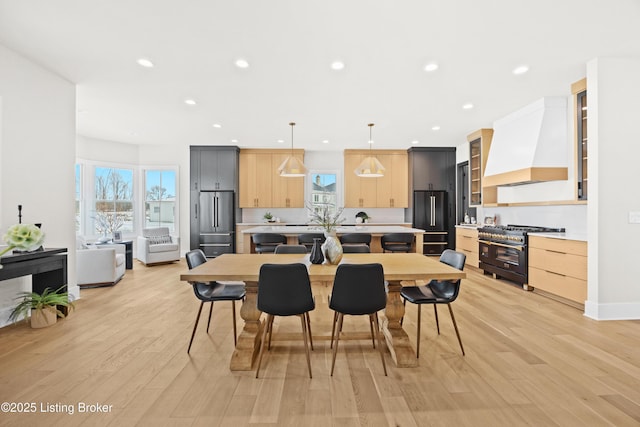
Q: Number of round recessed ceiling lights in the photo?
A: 14